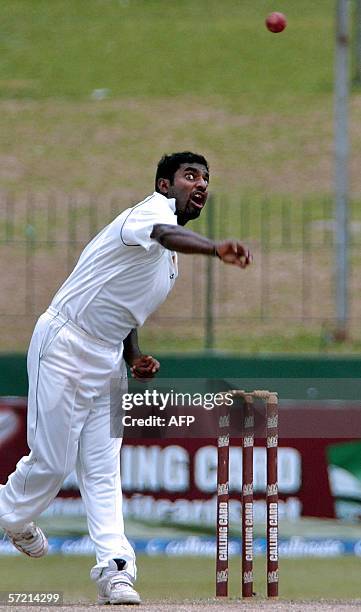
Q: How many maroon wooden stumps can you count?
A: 3